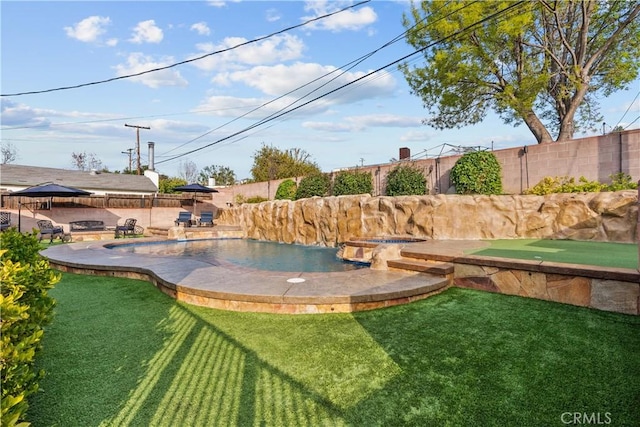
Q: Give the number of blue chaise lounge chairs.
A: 2